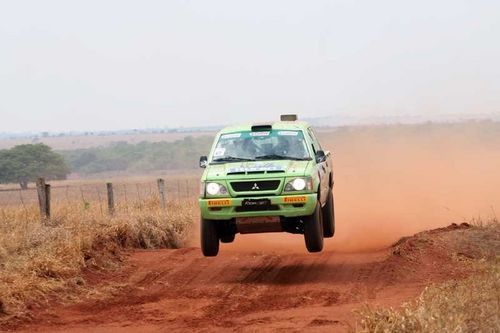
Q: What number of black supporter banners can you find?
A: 1